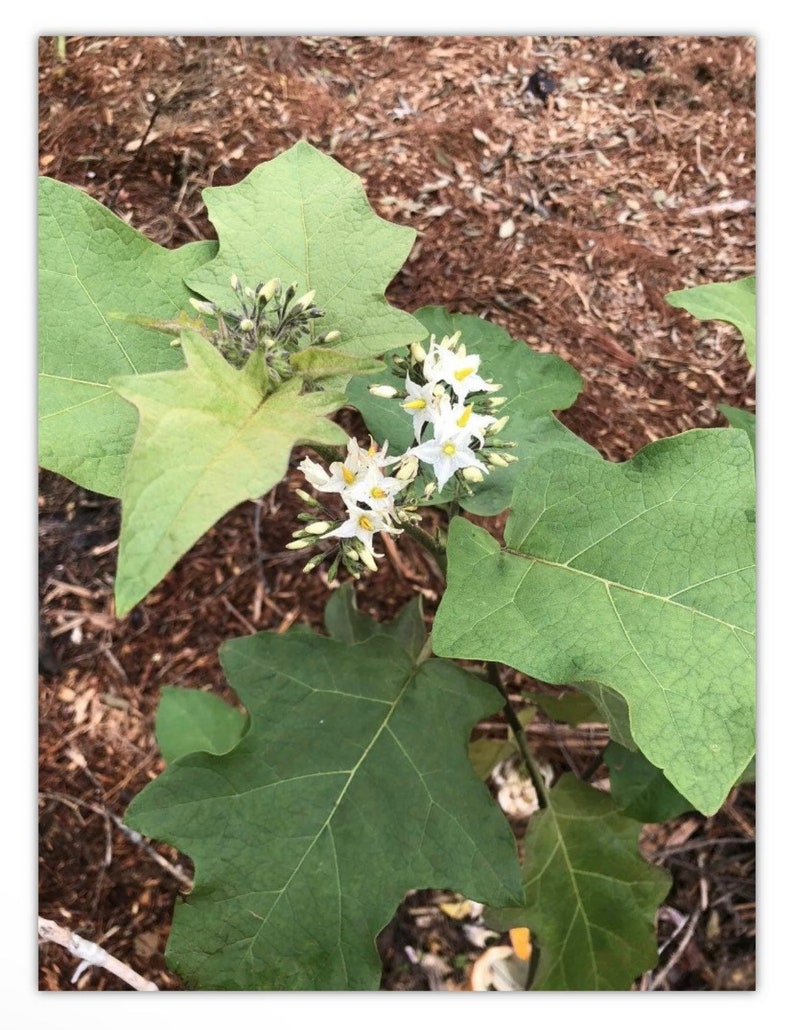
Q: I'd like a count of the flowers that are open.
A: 8